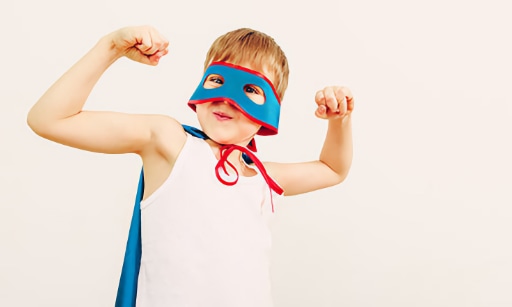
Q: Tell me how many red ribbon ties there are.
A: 1